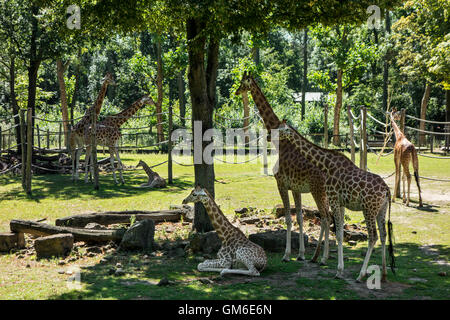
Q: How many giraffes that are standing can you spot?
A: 5